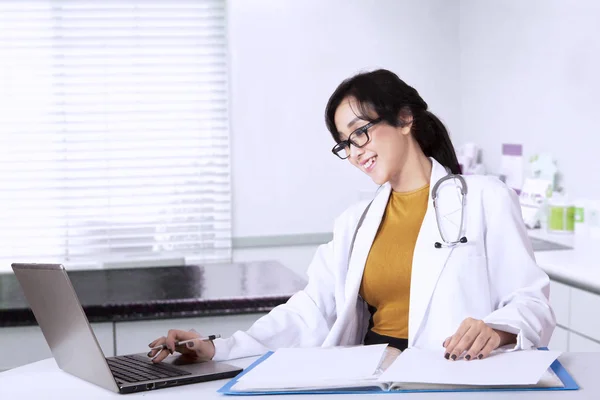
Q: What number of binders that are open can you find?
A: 1